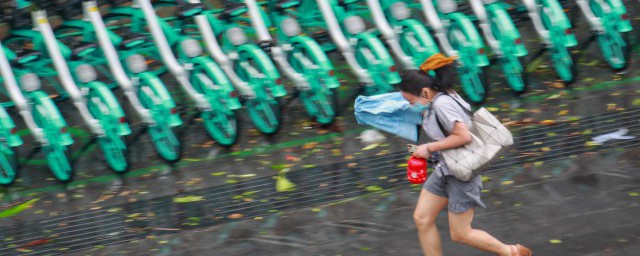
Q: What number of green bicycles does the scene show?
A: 13